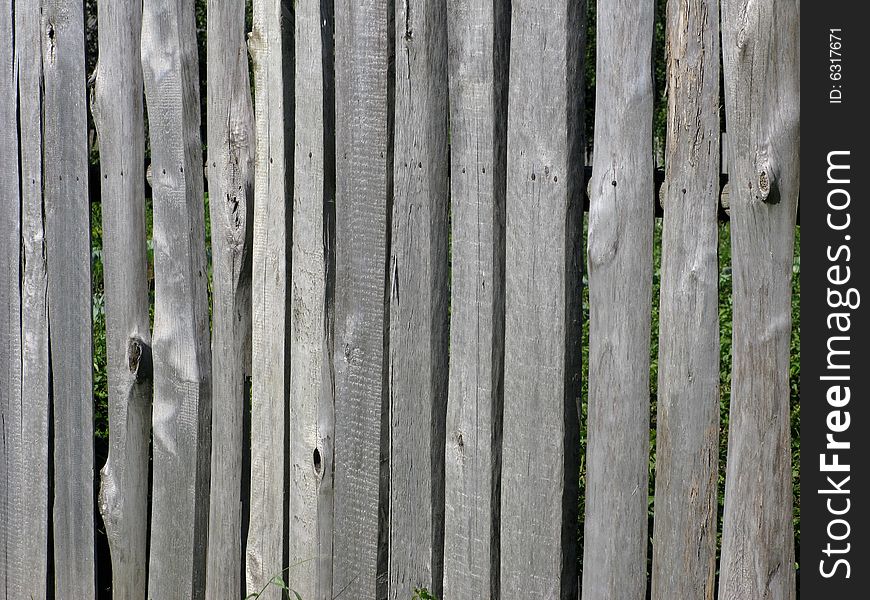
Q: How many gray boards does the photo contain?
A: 15